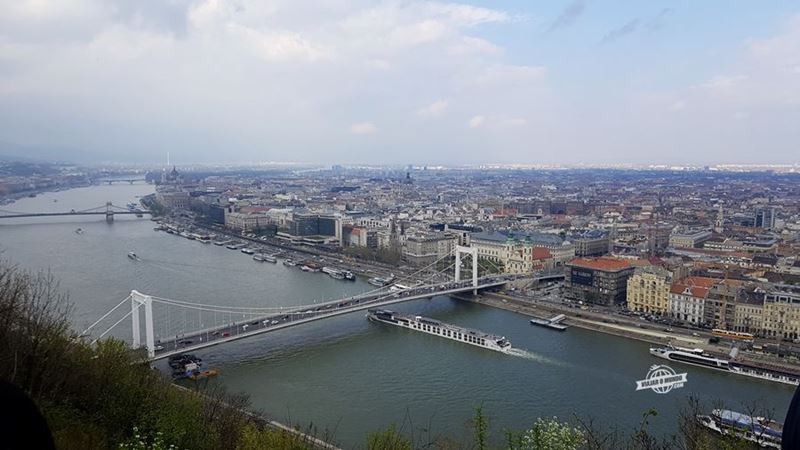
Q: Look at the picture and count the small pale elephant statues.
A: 0